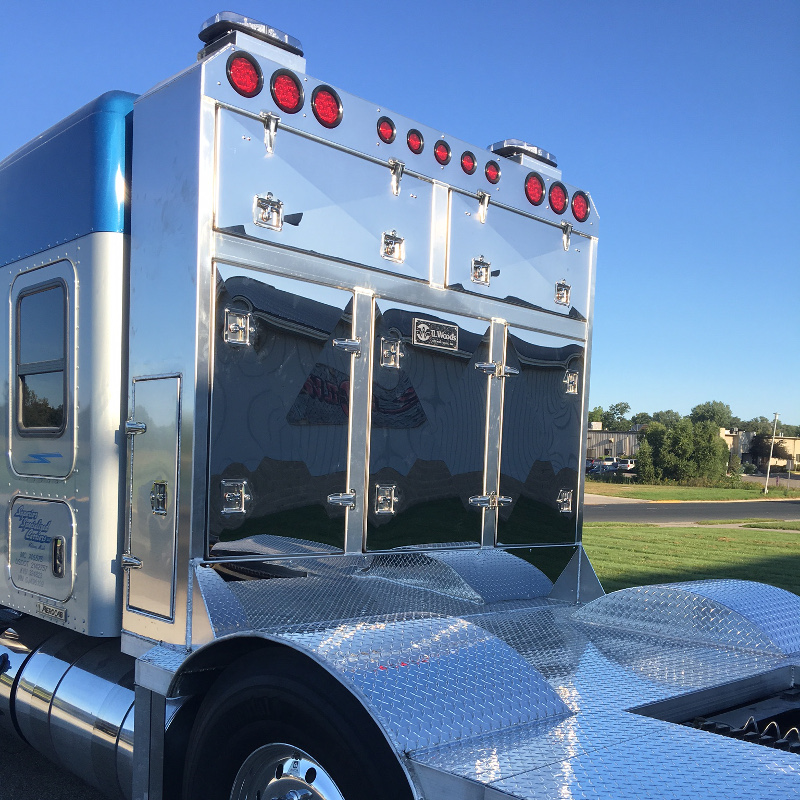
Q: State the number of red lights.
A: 11